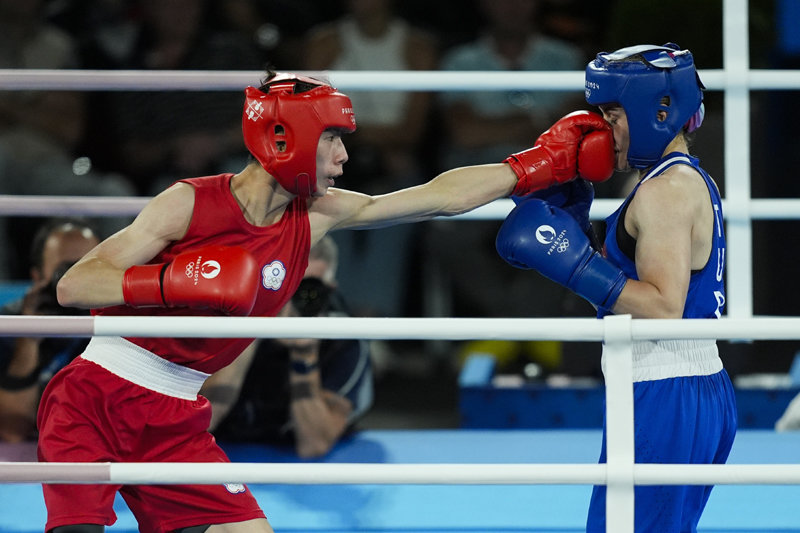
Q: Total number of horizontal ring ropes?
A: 4